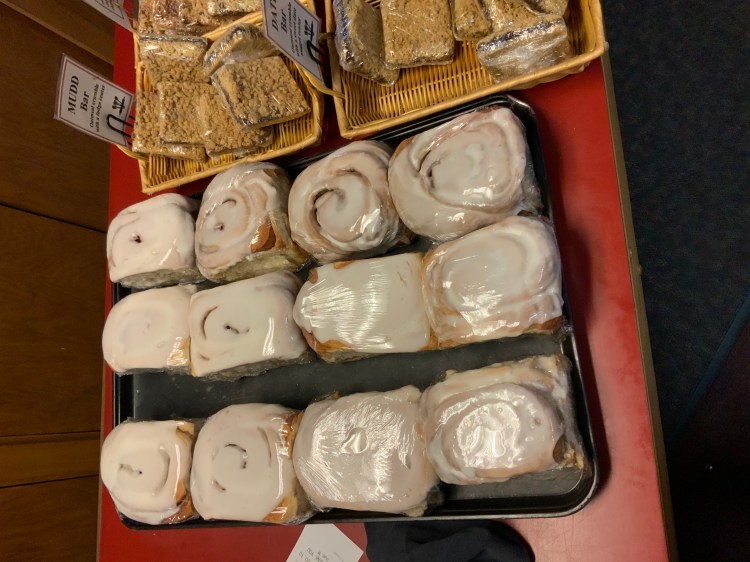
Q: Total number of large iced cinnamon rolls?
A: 12